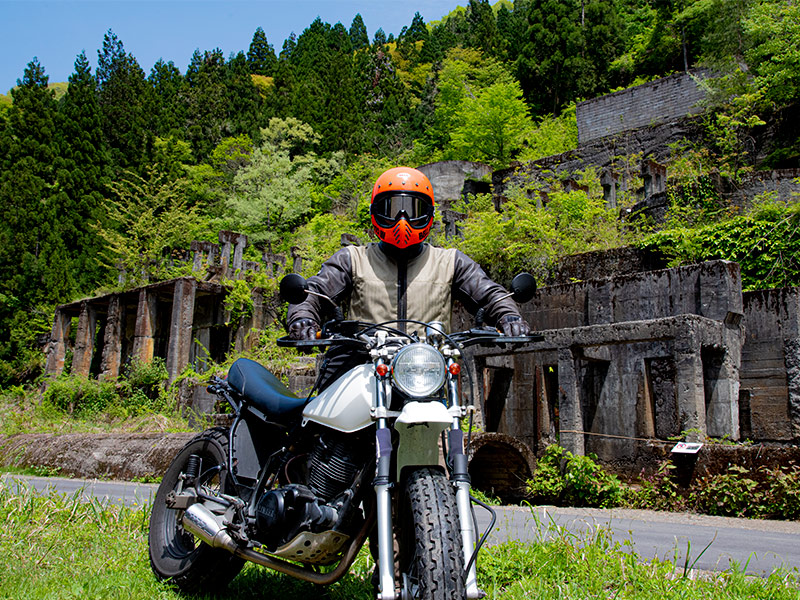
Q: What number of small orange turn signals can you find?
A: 2